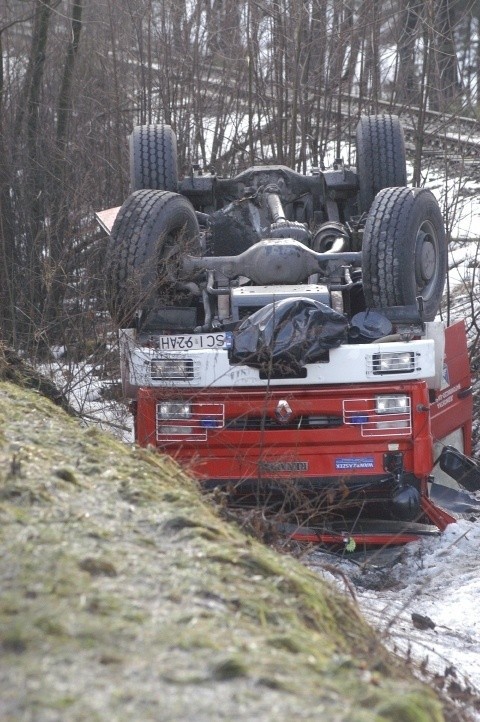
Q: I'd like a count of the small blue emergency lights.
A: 2